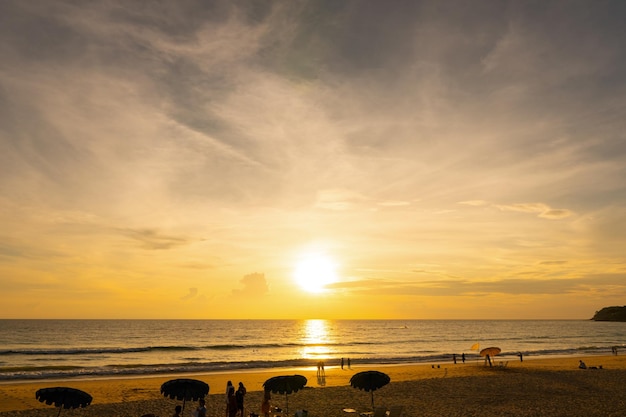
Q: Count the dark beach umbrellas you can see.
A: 4